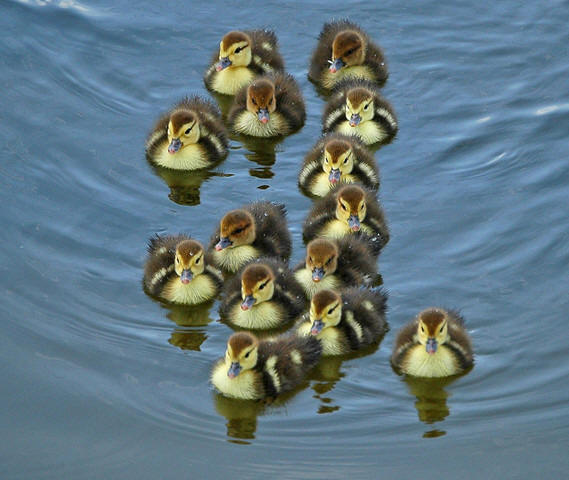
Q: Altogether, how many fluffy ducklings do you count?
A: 14